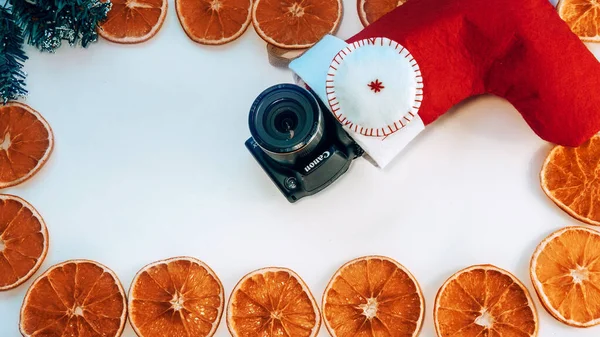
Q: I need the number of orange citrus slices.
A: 14